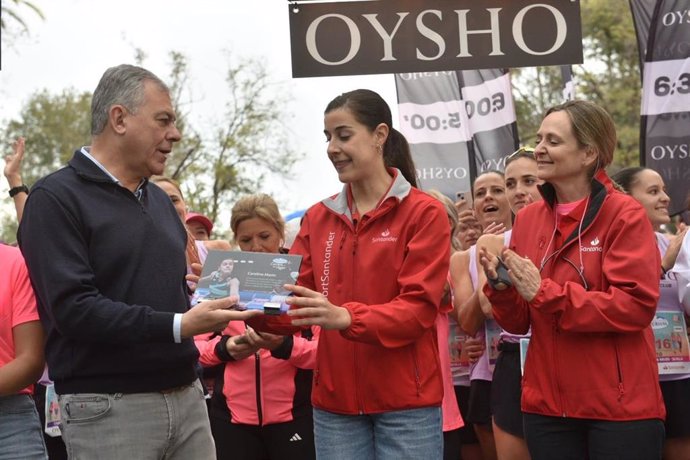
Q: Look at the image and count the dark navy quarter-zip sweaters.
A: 1